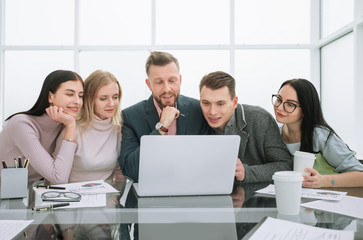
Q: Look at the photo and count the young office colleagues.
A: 5